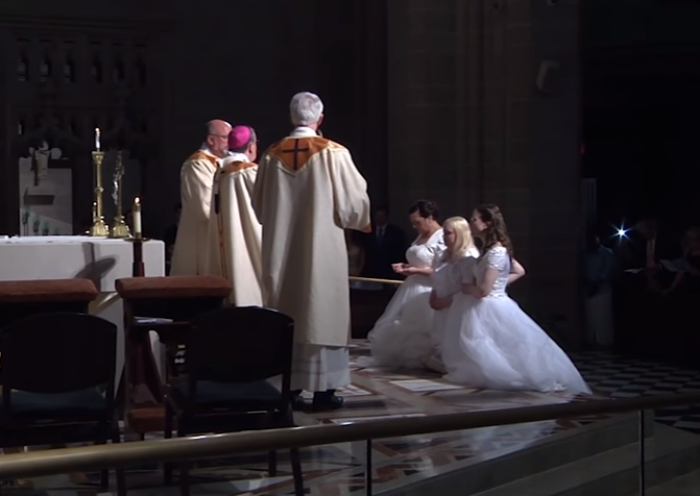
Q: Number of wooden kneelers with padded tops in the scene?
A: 2